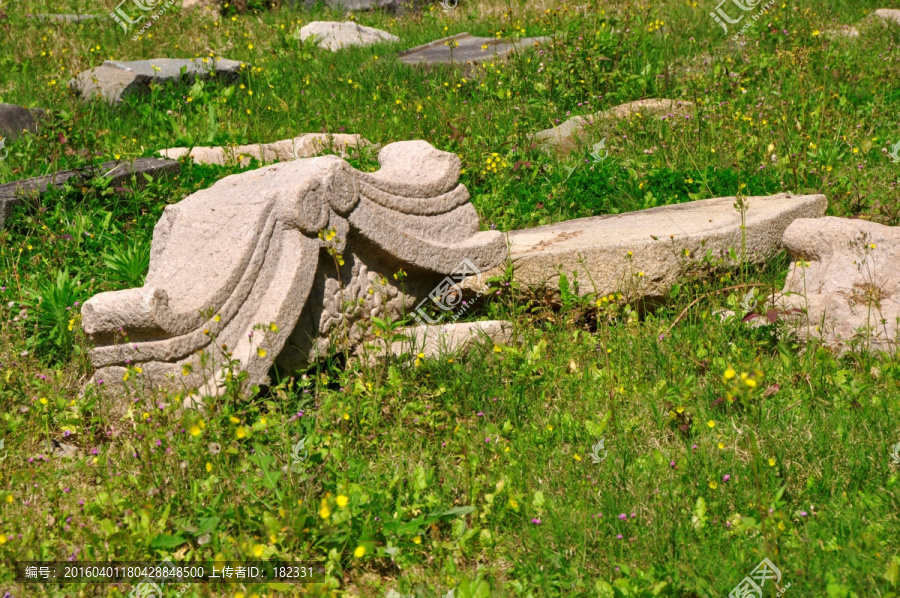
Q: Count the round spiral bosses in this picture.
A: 2